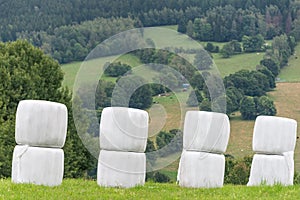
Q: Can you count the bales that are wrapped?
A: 8